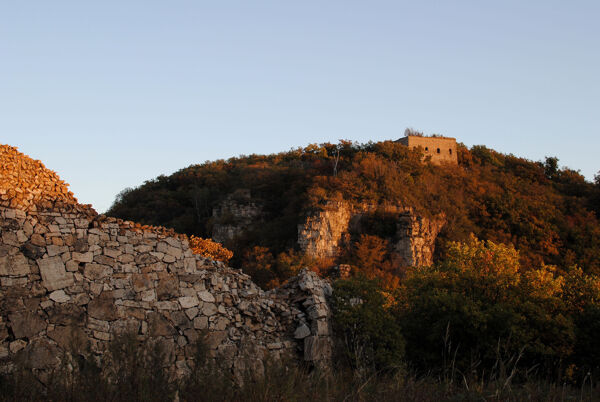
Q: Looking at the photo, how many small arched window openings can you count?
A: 3